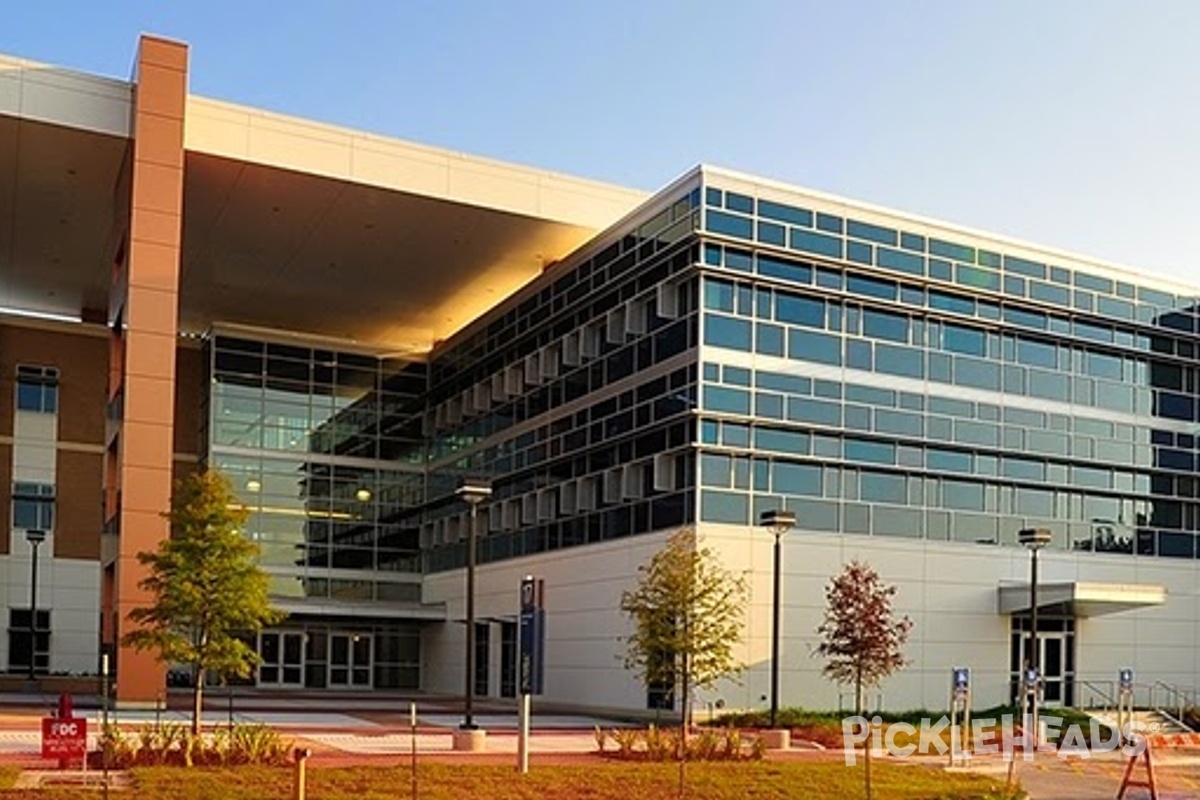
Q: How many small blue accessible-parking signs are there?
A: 3